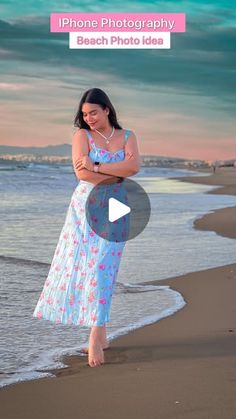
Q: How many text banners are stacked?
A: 2